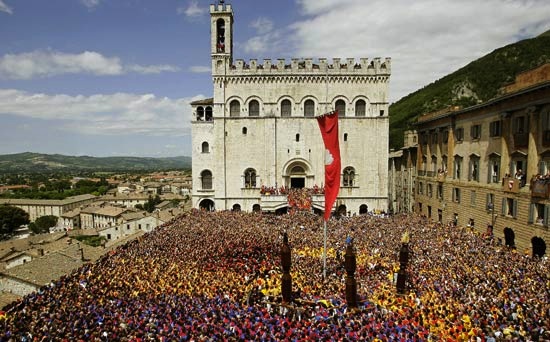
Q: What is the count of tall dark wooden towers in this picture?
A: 3